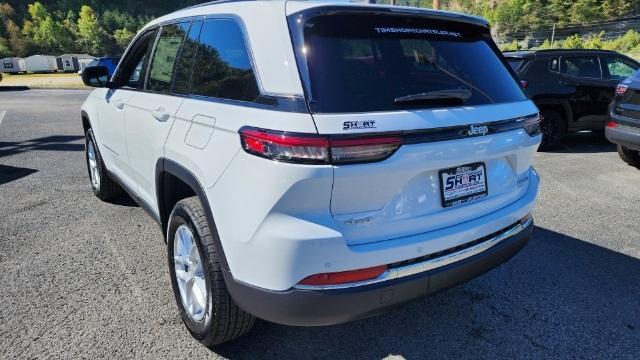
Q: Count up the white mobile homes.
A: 3